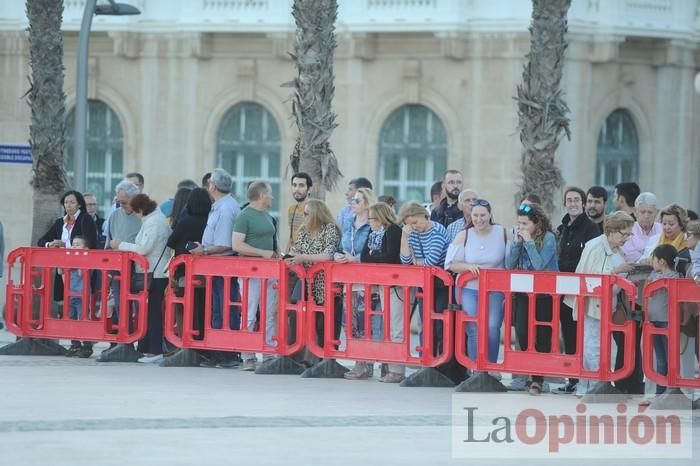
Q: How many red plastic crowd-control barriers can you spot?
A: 5